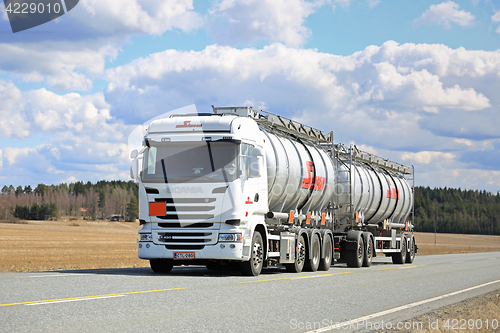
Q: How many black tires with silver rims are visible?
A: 8